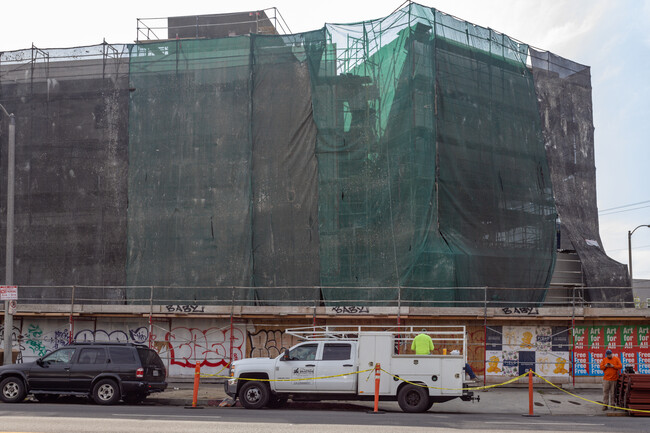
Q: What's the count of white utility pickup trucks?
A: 1